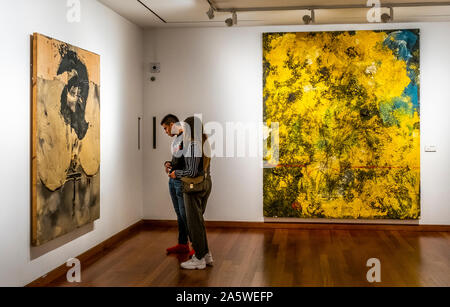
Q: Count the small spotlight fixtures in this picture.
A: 4